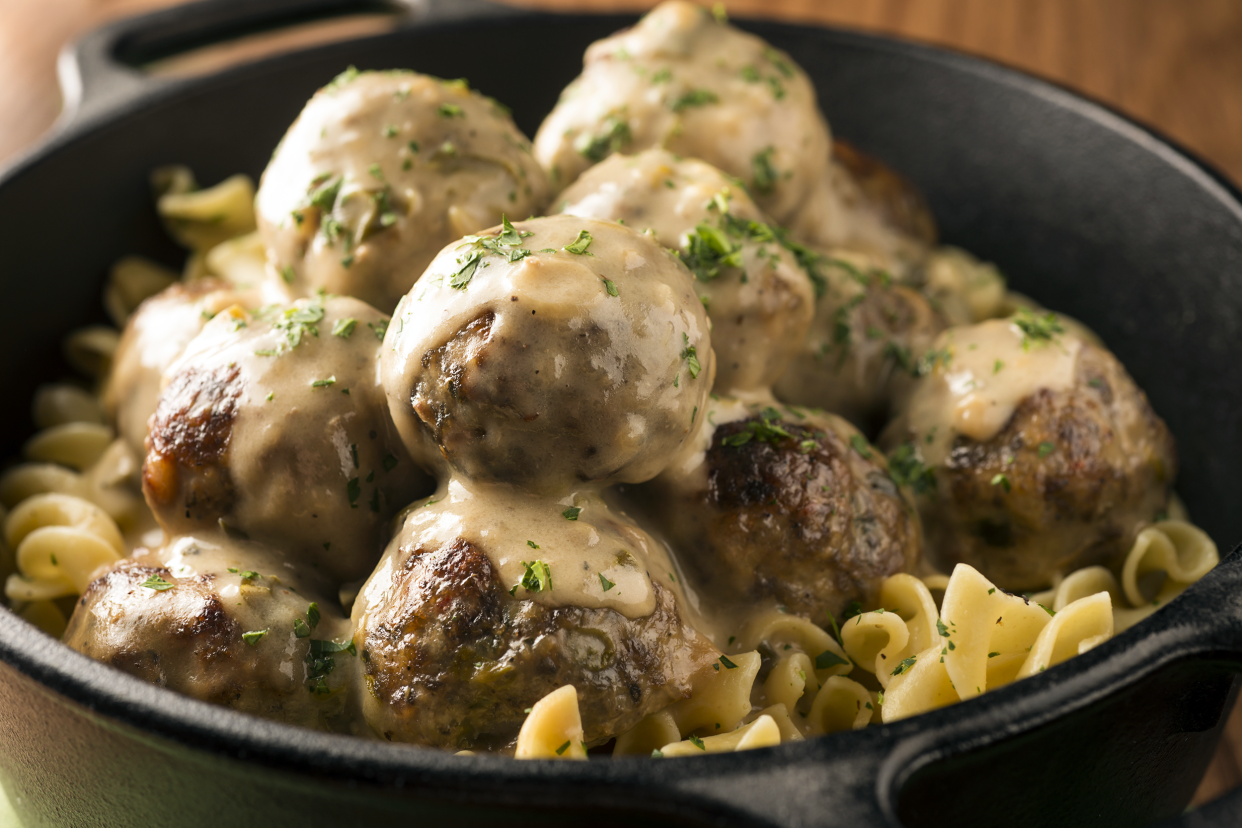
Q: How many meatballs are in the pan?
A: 12